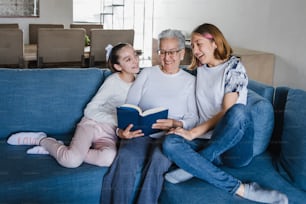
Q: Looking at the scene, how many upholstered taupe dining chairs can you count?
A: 6